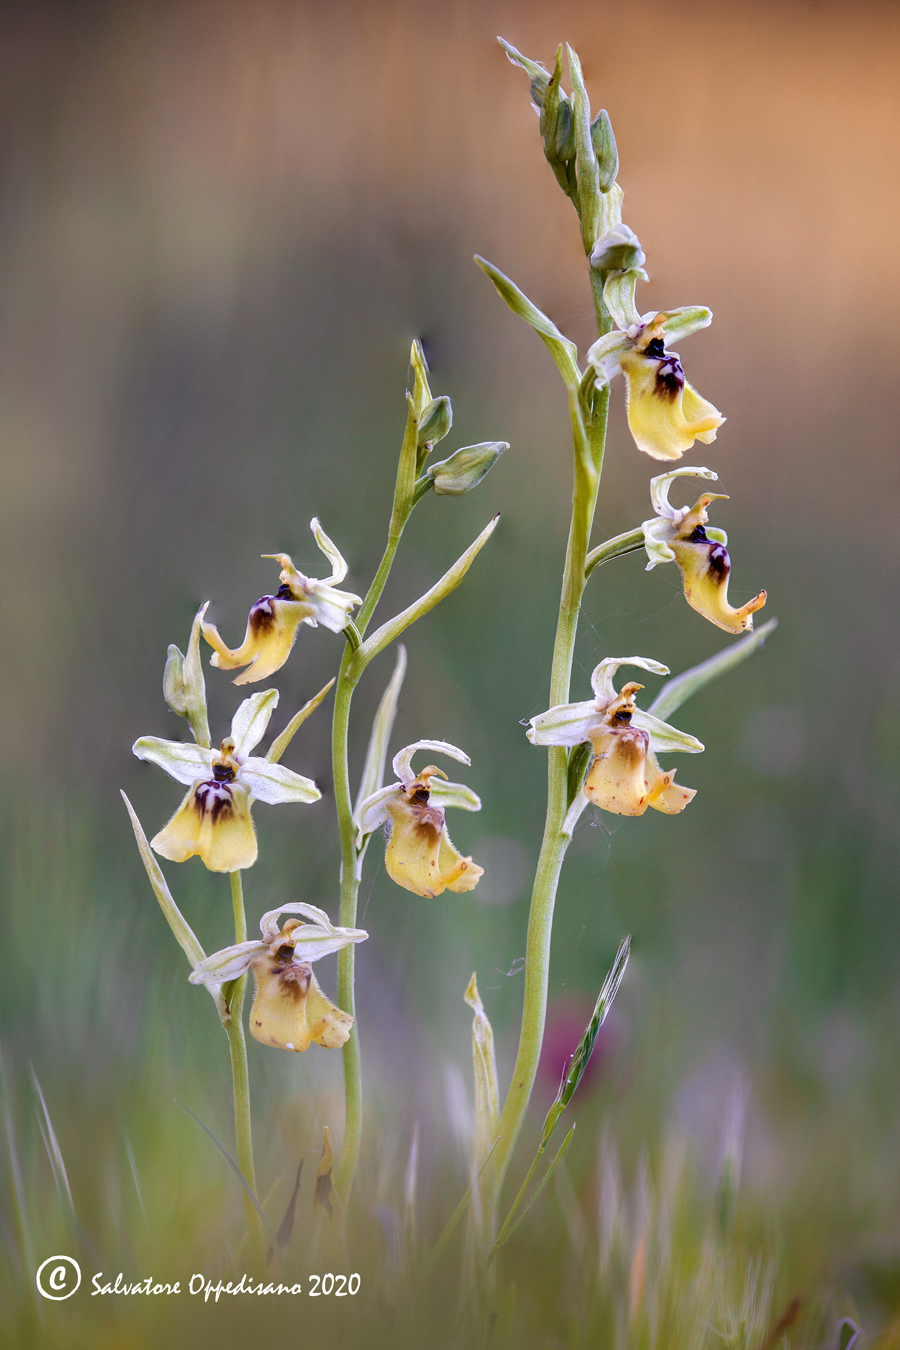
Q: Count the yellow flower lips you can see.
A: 7